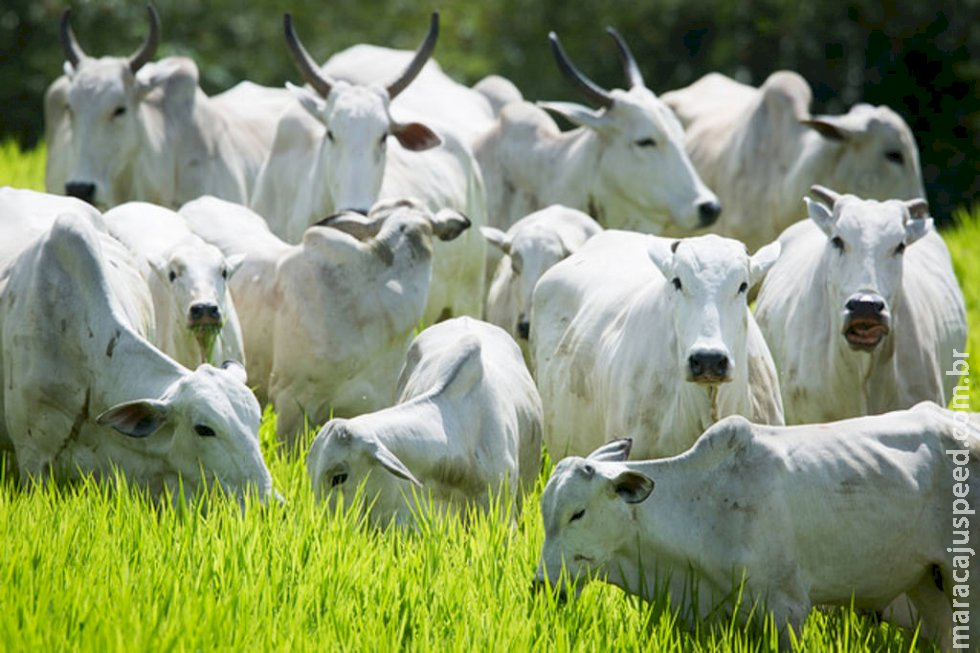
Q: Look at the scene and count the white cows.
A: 12